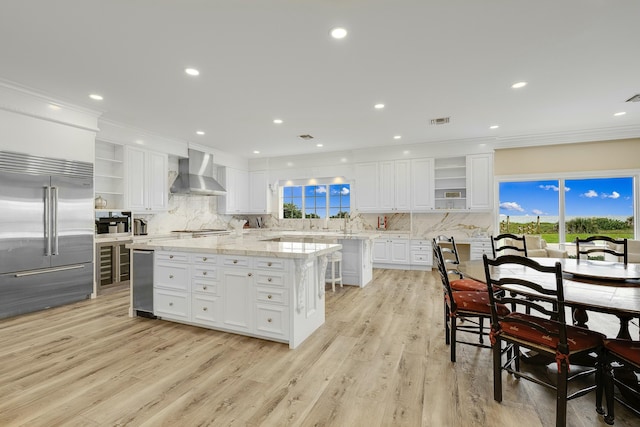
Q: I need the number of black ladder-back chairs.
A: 6